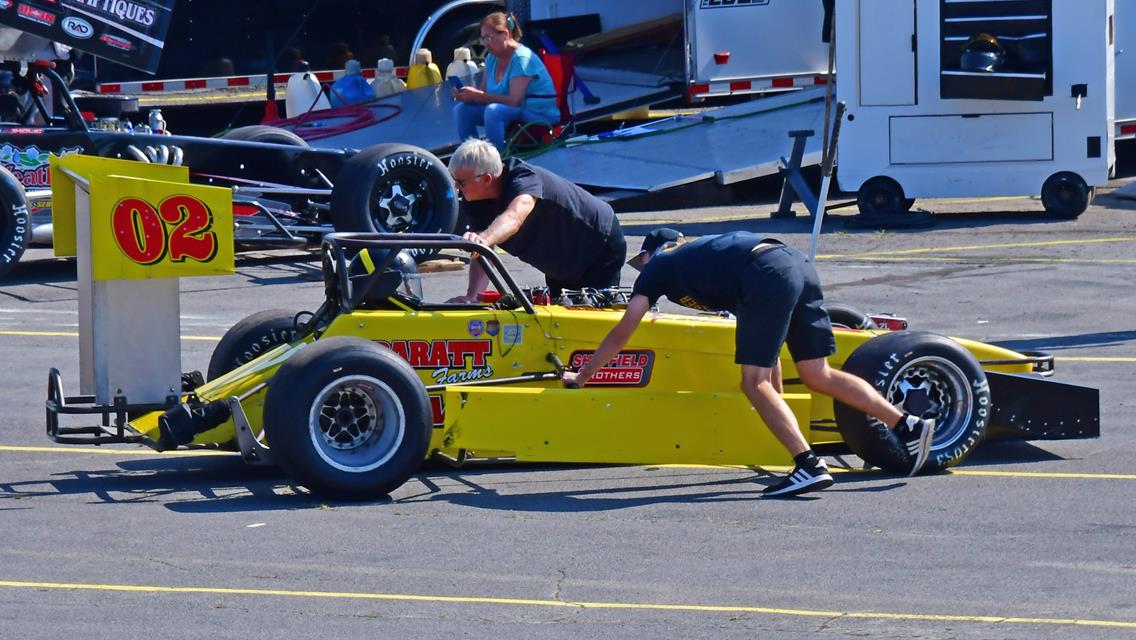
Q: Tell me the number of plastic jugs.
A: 5